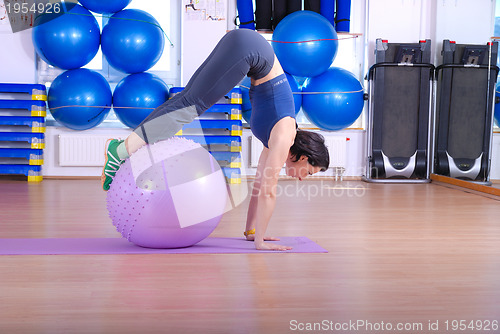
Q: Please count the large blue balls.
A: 8